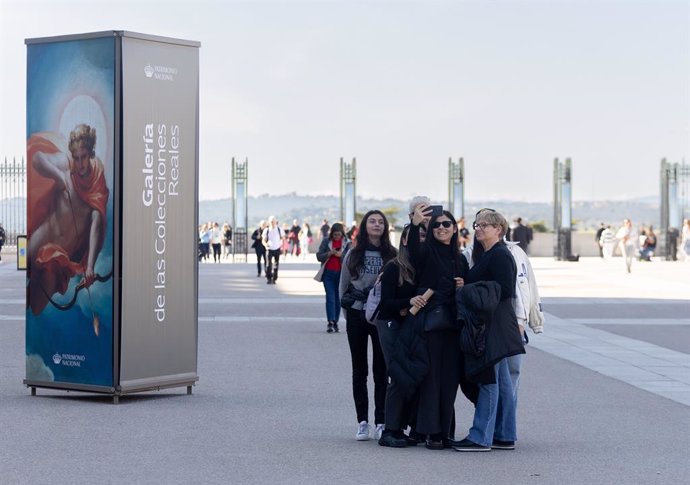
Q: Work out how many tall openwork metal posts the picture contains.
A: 5